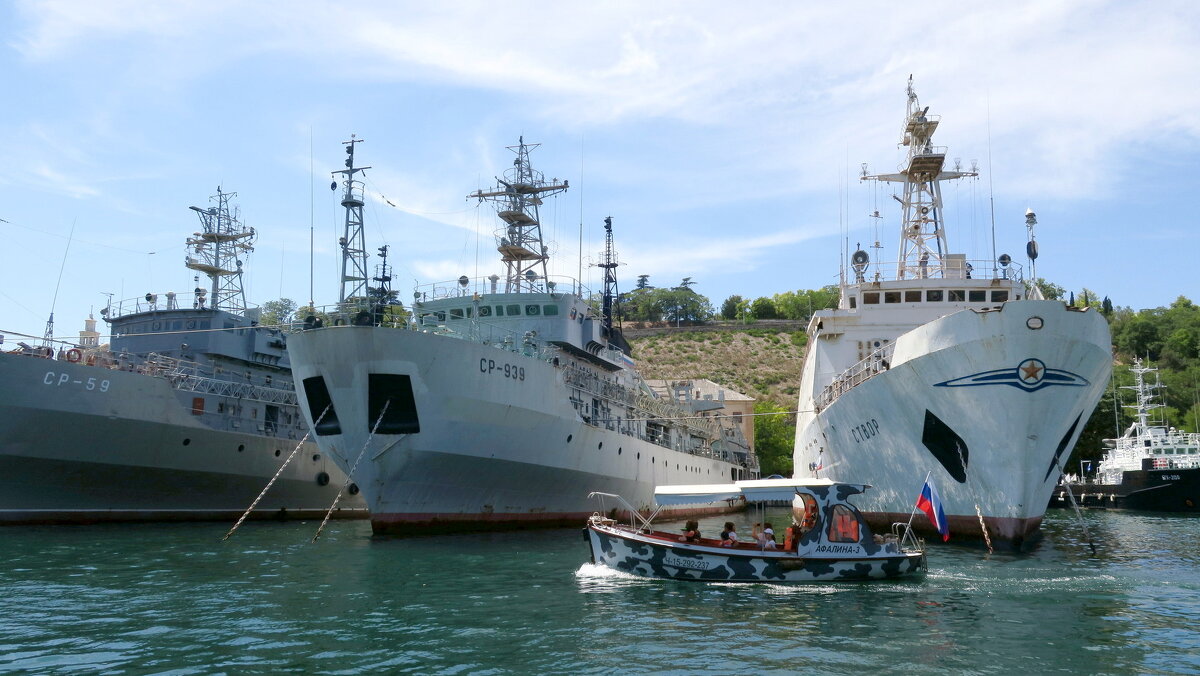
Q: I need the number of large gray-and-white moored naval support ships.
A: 3